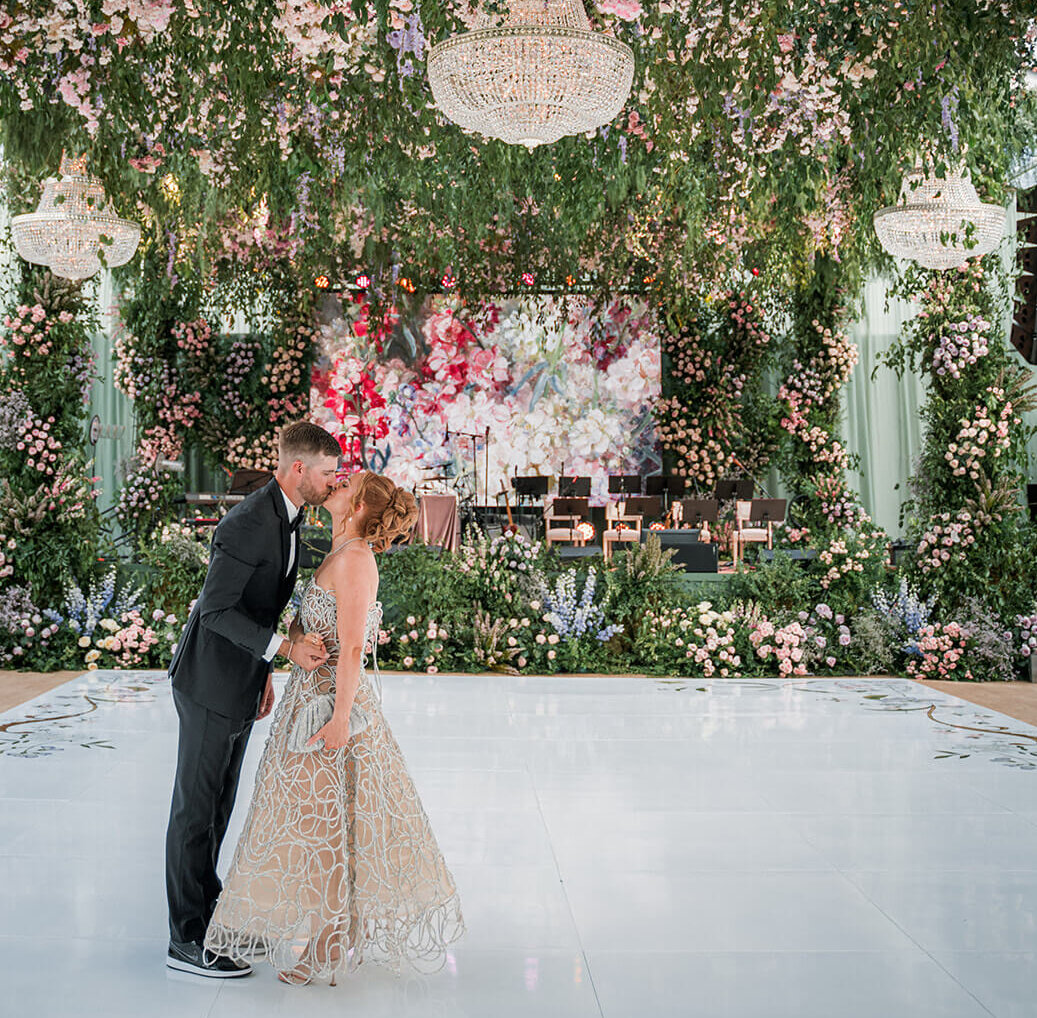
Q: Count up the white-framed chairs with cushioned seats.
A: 4